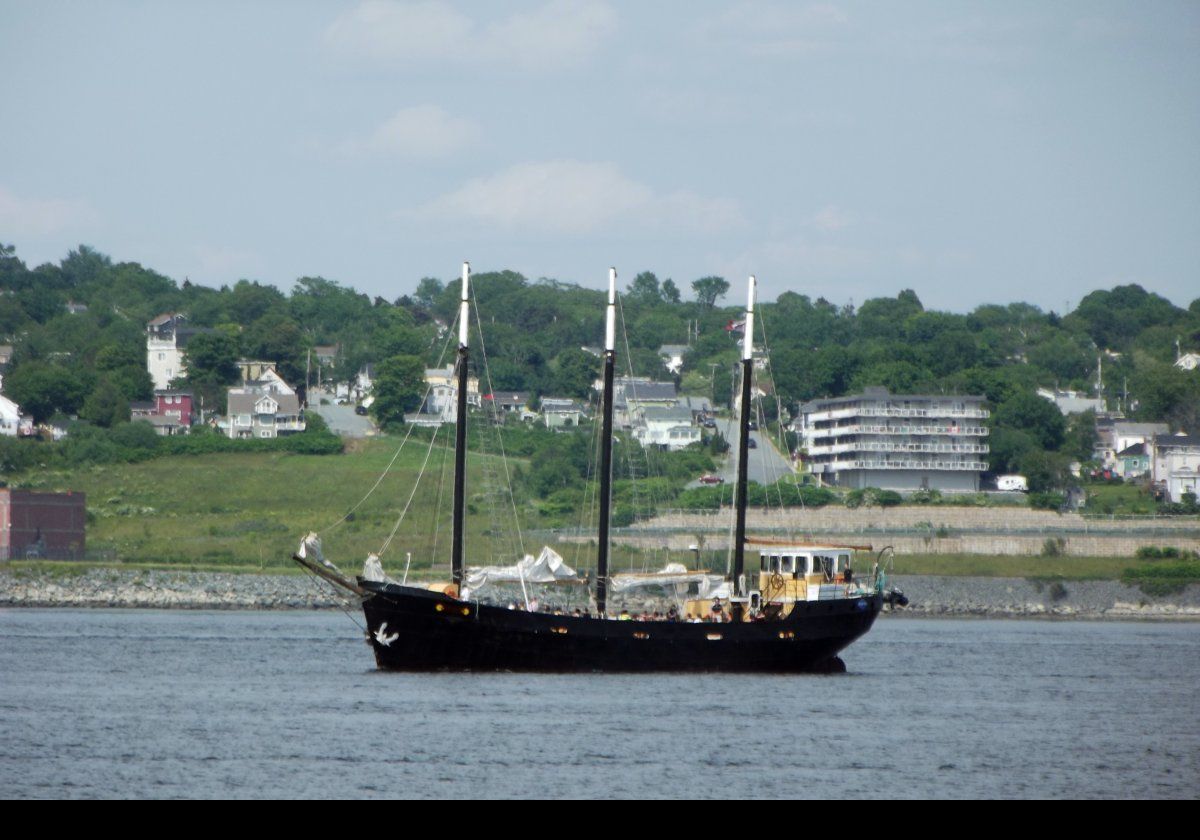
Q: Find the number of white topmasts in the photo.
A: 3